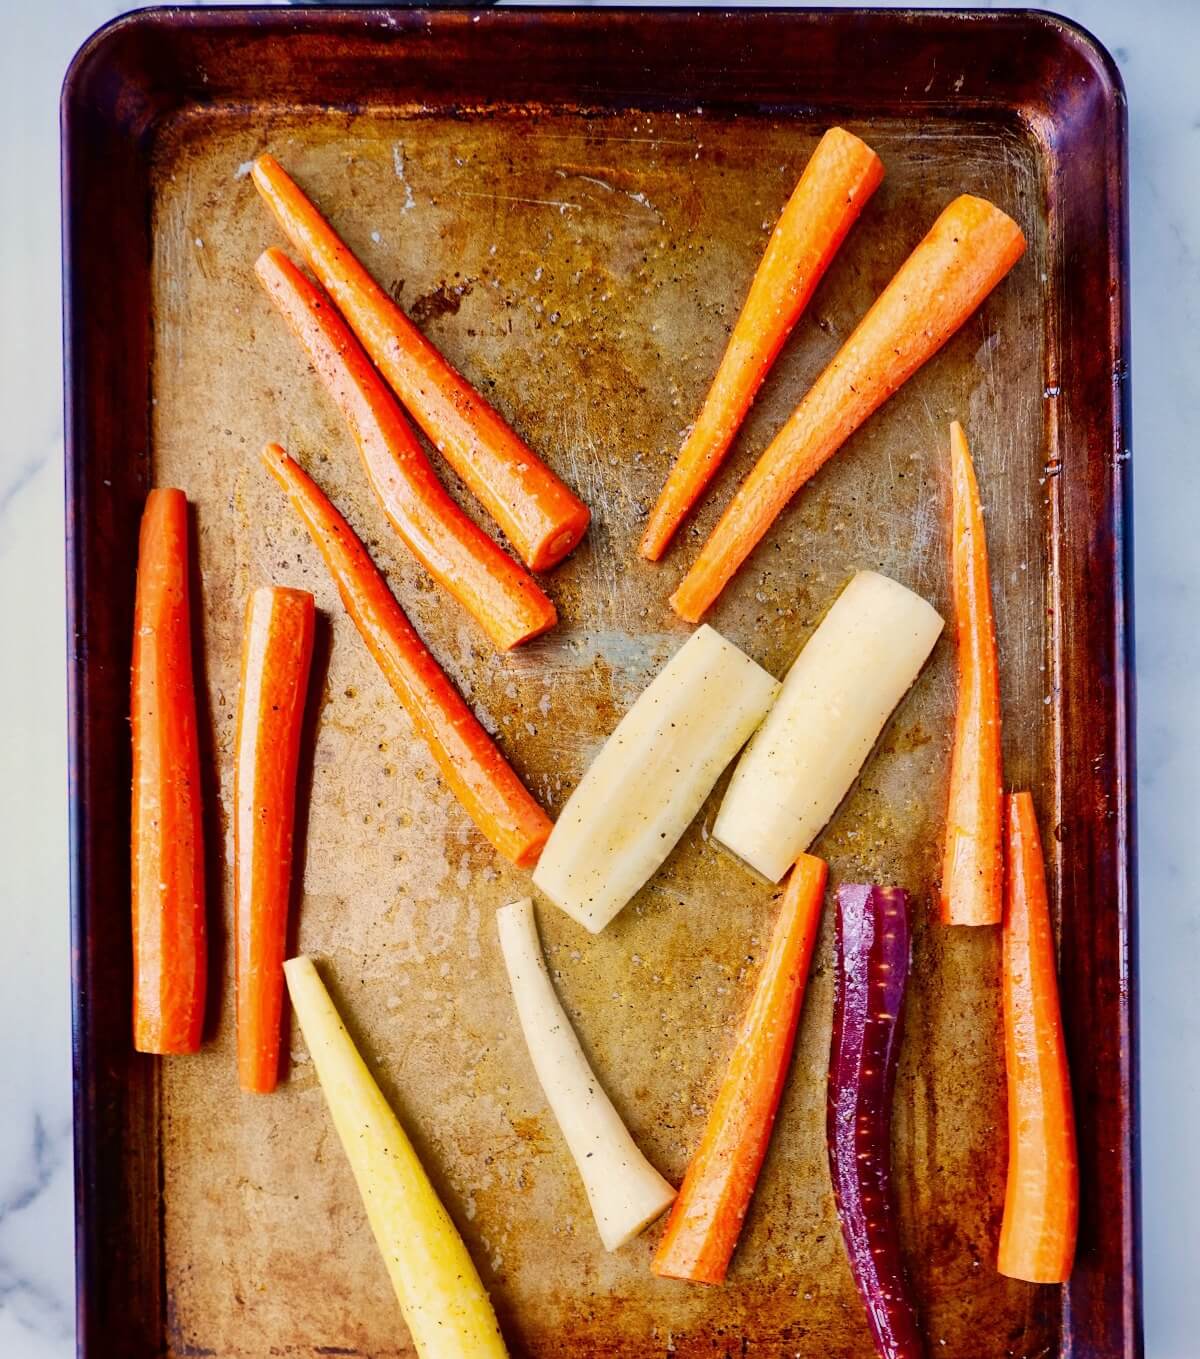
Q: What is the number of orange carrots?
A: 10